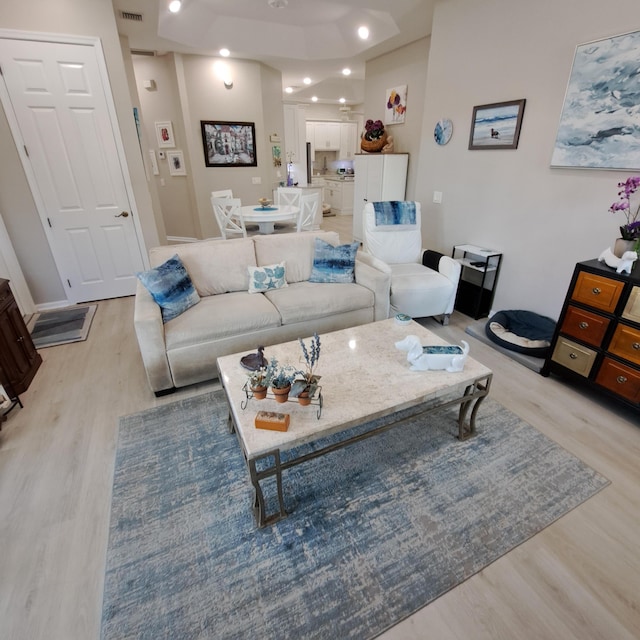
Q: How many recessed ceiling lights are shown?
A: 8